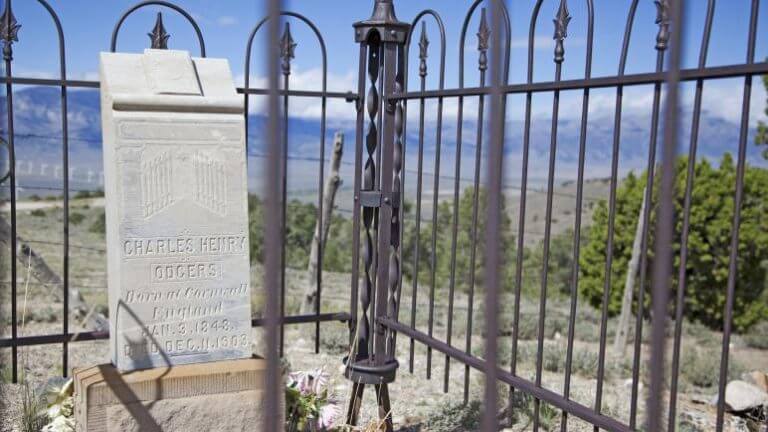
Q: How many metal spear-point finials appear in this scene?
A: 7